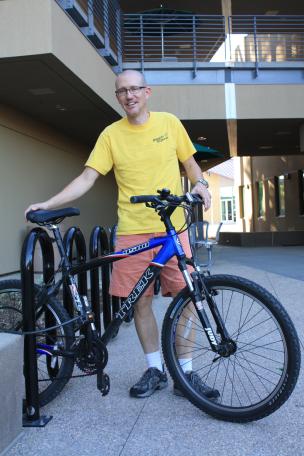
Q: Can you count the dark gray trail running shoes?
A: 2